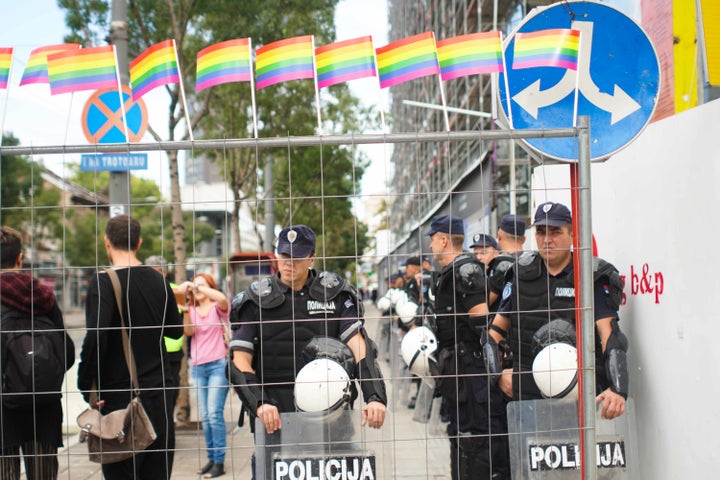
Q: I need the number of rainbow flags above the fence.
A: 10